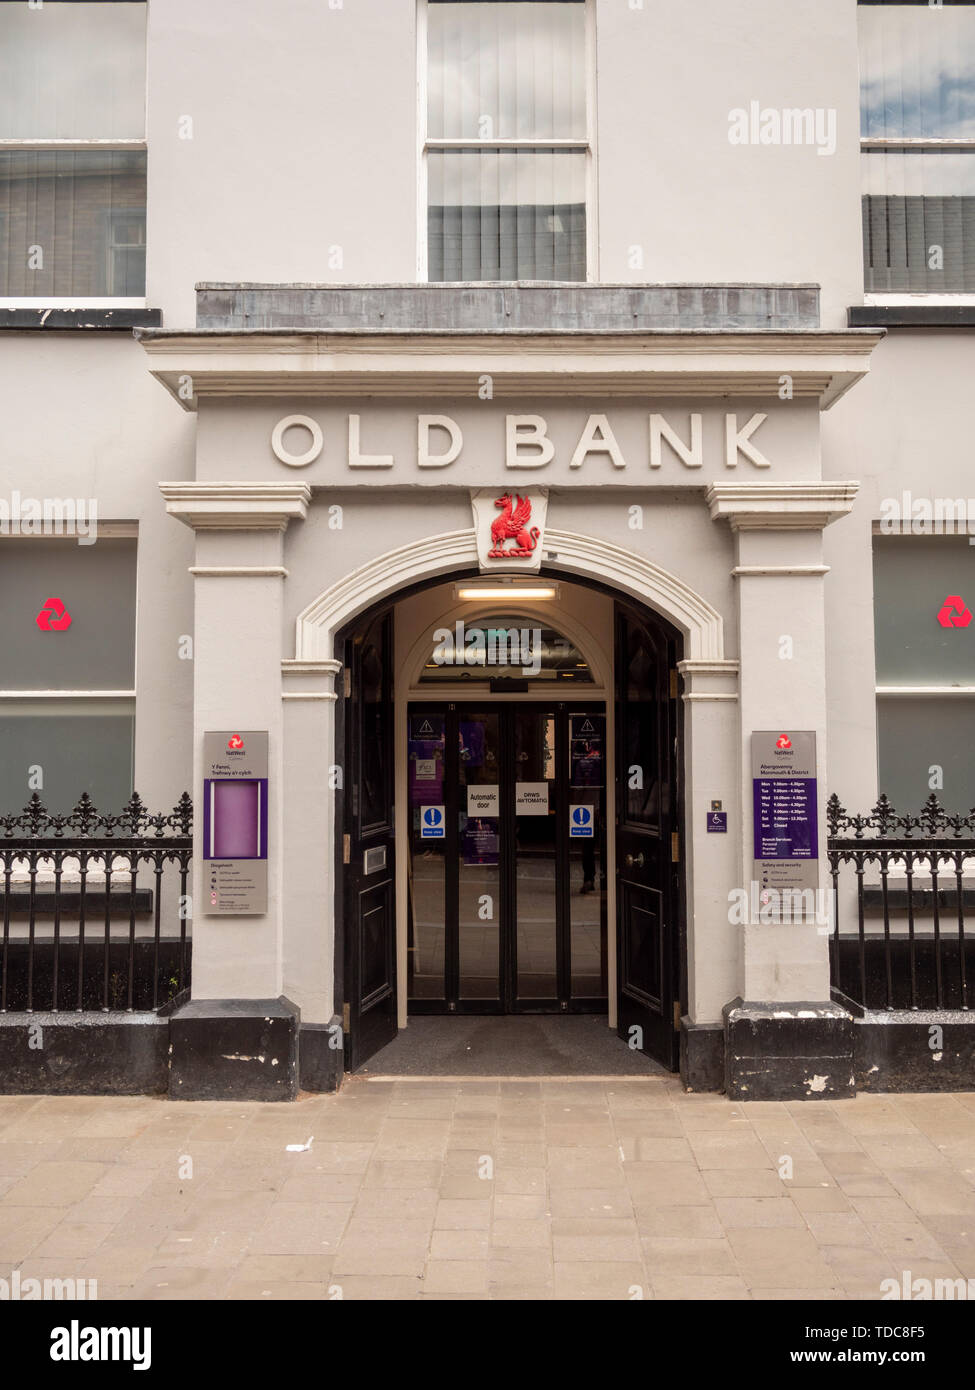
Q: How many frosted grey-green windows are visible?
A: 2